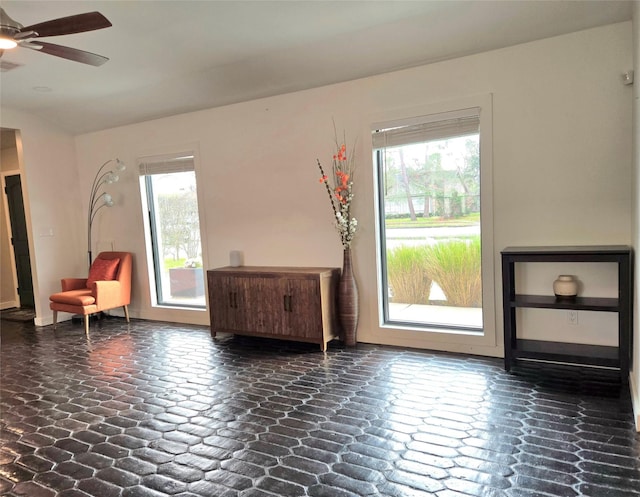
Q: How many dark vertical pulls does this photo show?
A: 4